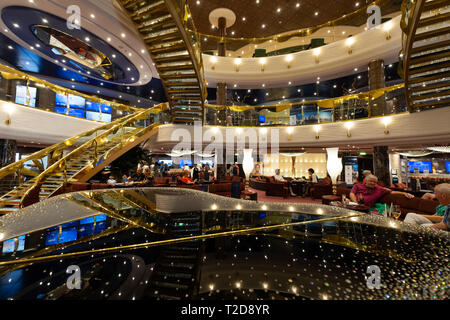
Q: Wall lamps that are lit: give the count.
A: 15